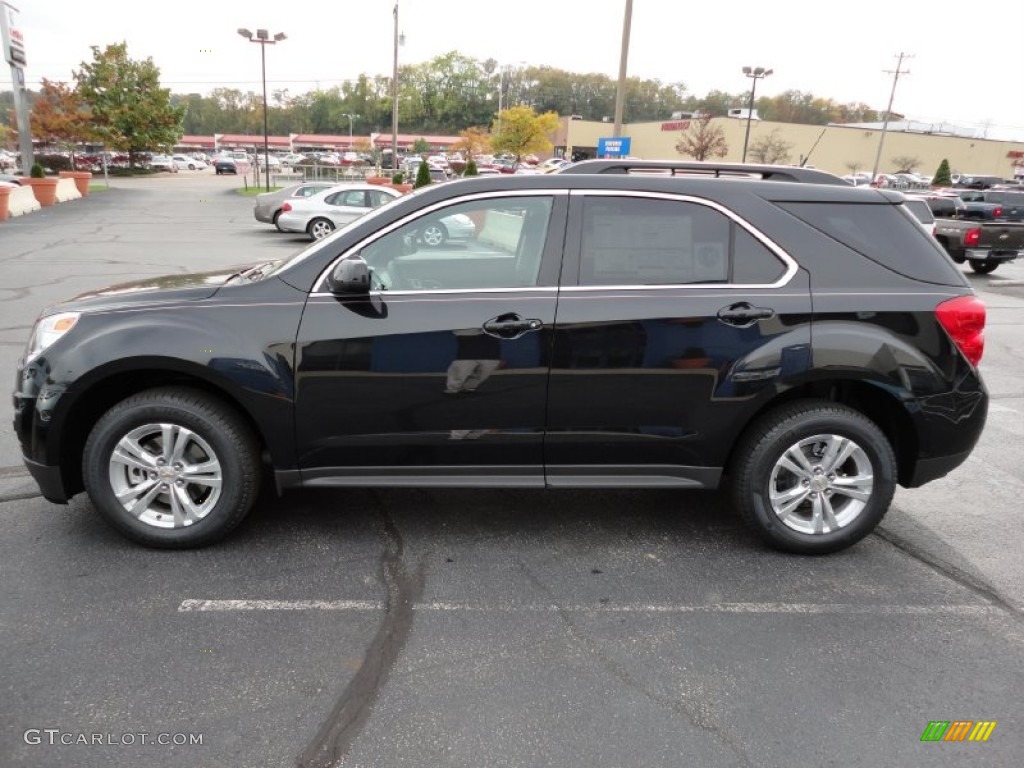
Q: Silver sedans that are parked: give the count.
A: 2